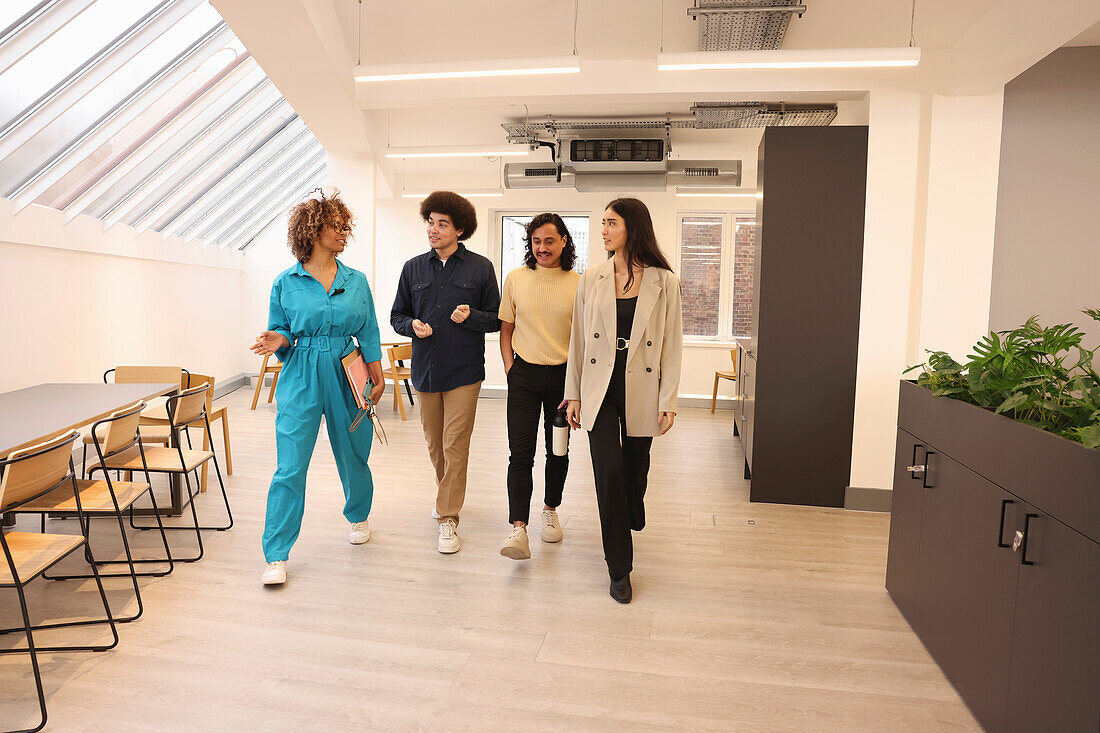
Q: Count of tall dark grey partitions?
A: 1